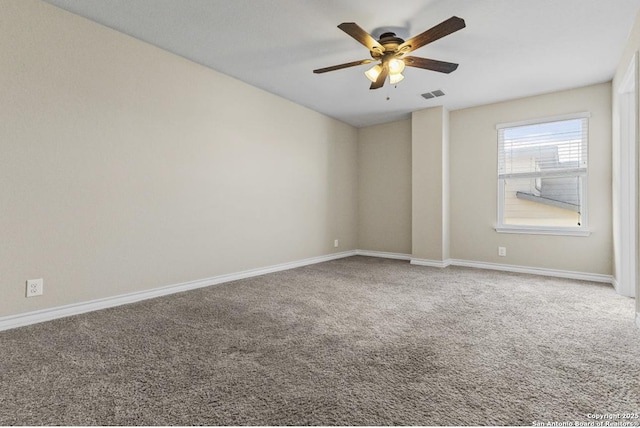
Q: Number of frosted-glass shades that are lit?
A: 3